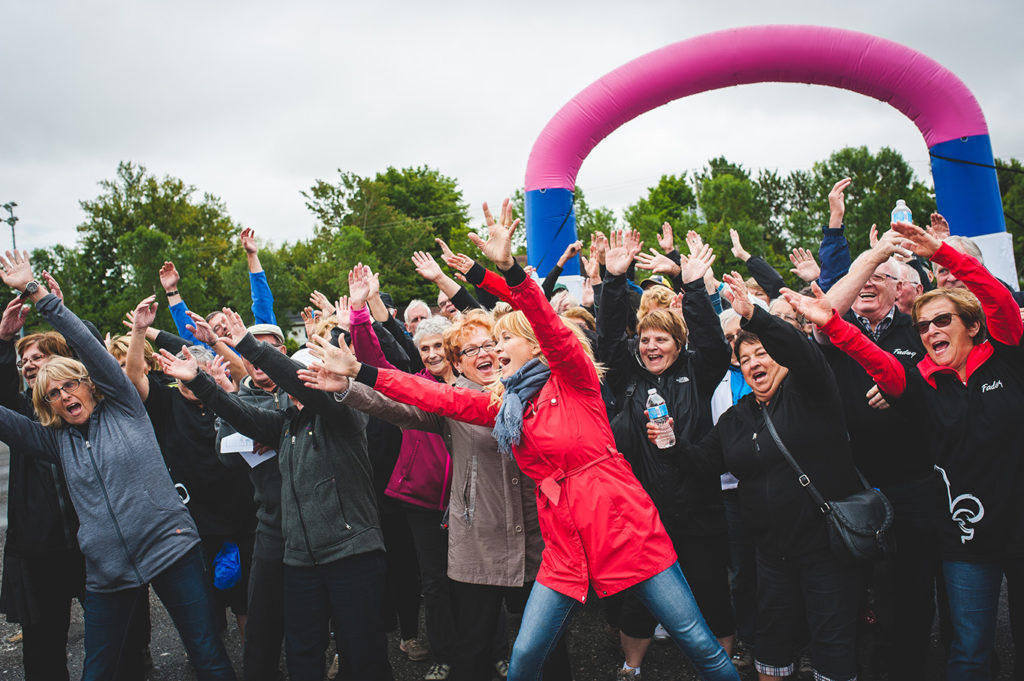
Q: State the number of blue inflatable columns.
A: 2